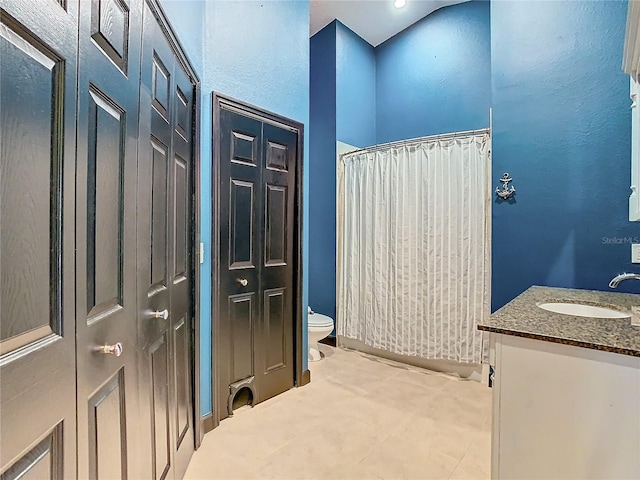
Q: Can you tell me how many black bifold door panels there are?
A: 6